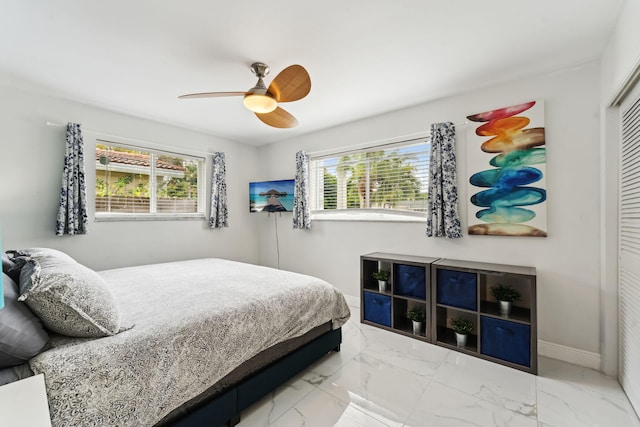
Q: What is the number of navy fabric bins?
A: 4